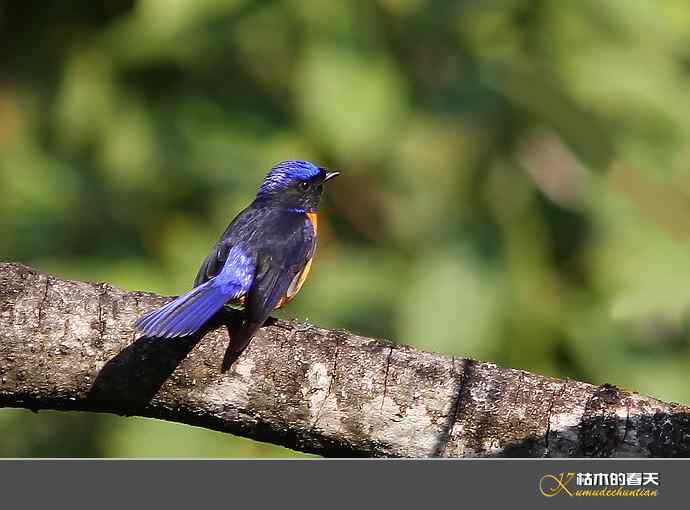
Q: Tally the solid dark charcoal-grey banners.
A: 1